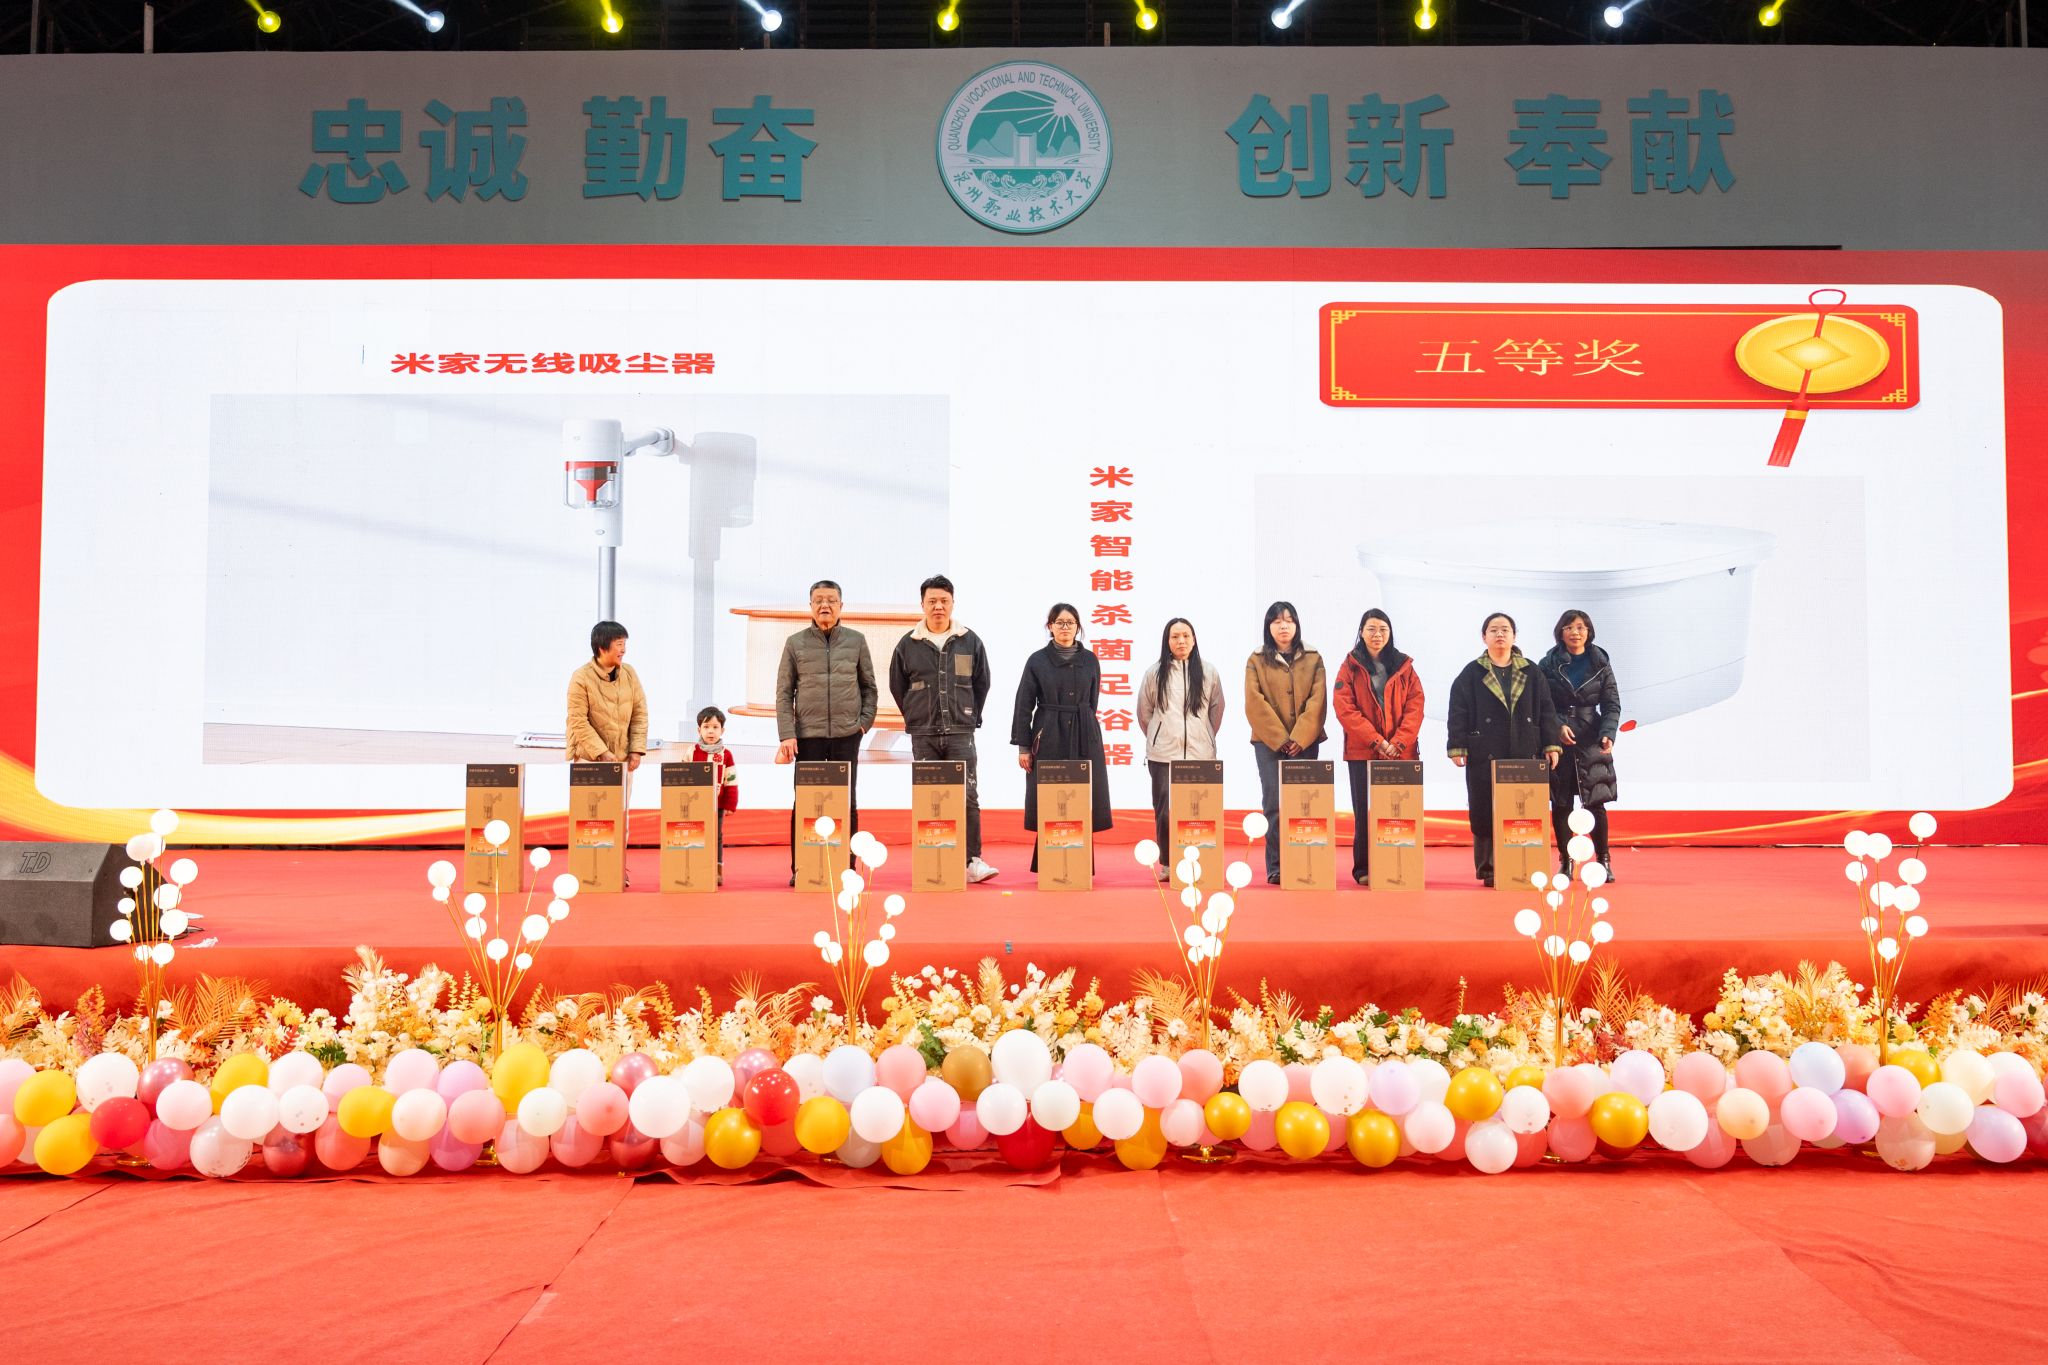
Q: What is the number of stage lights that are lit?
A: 10